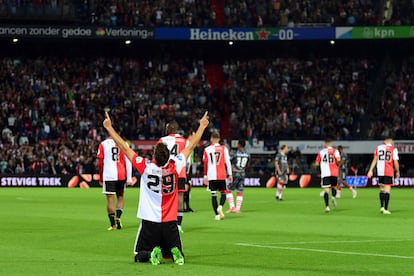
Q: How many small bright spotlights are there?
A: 4